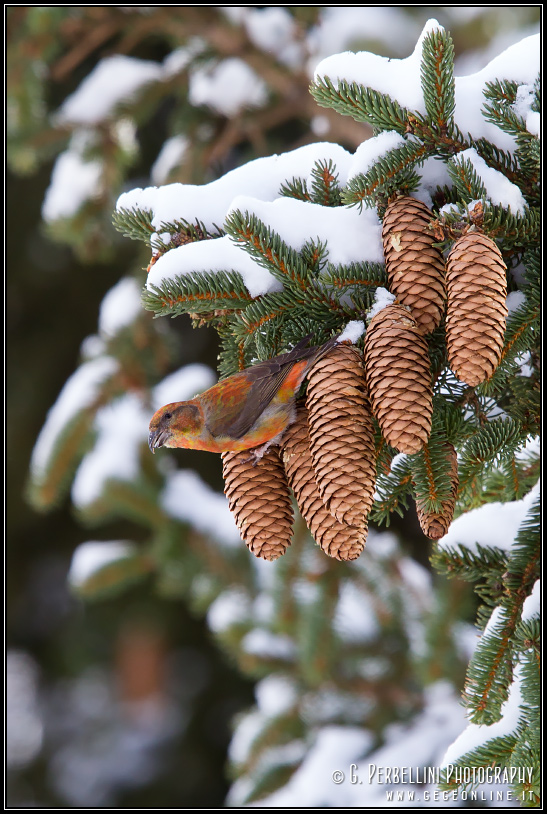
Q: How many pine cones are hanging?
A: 7